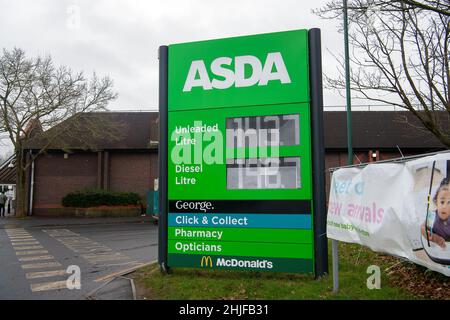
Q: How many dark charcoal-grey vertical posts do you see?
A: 2